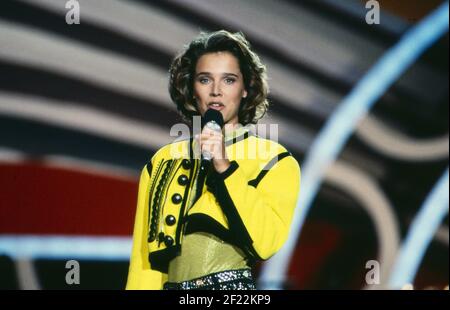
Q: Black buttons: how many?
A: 5